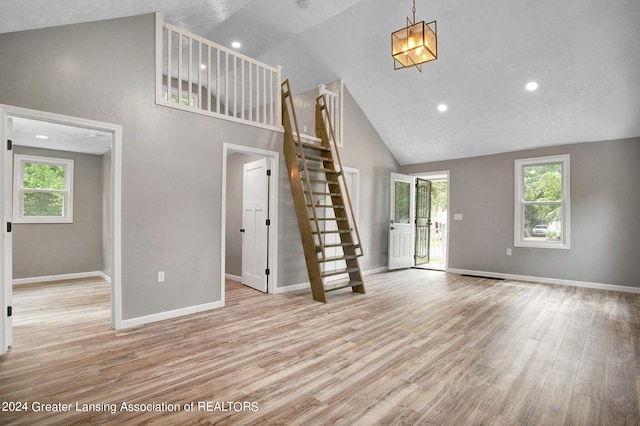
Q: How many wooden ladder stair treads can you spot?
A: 12